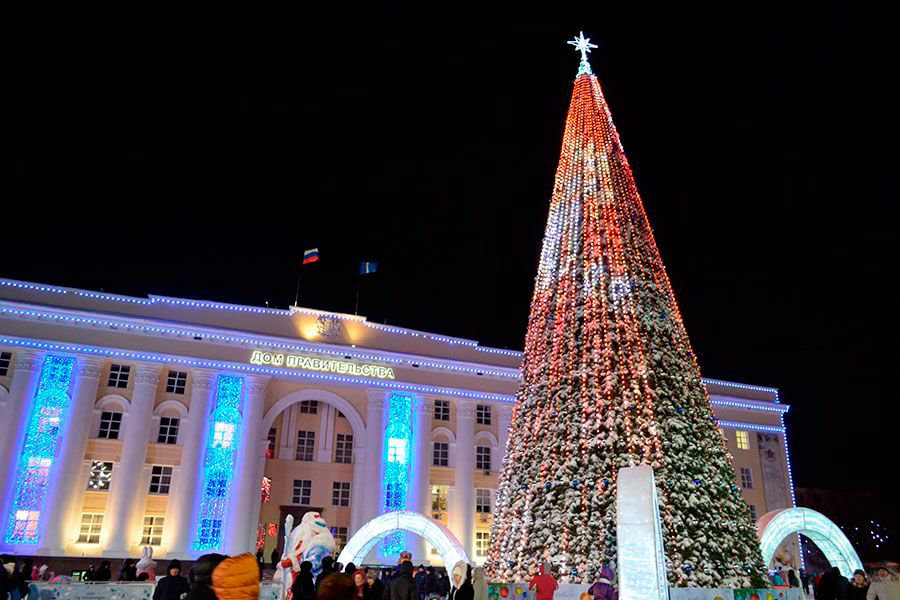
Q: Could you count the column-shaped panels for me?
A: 3